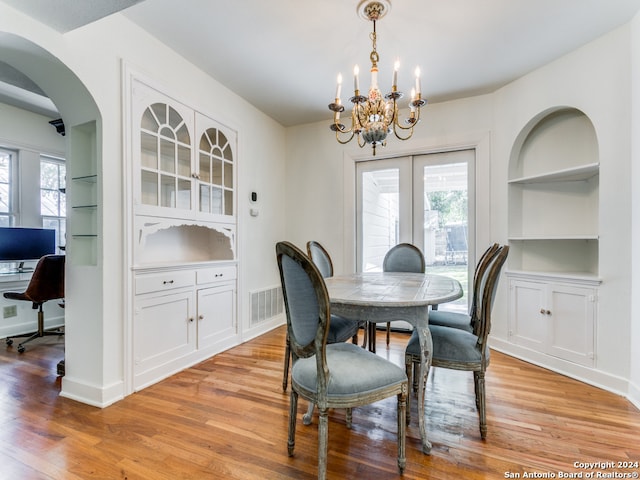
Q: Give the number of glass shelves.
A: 3